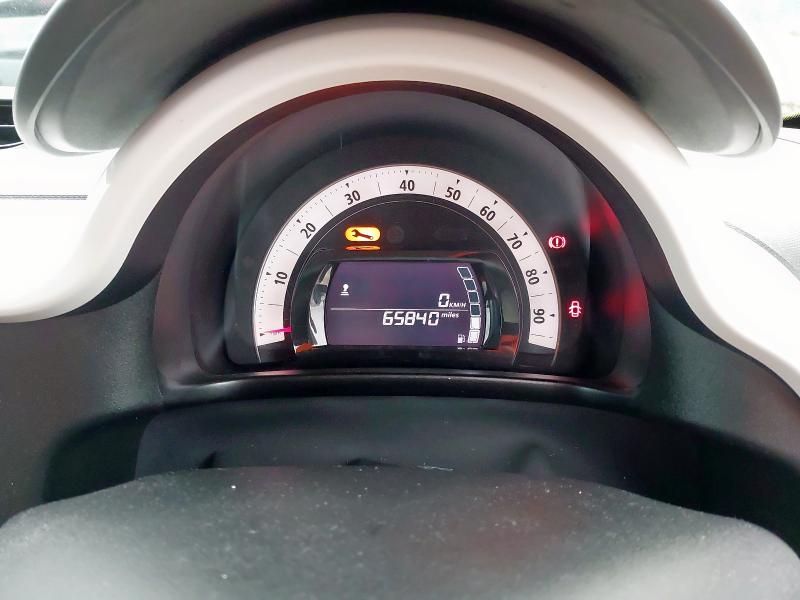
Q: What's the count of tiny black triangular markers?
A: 10